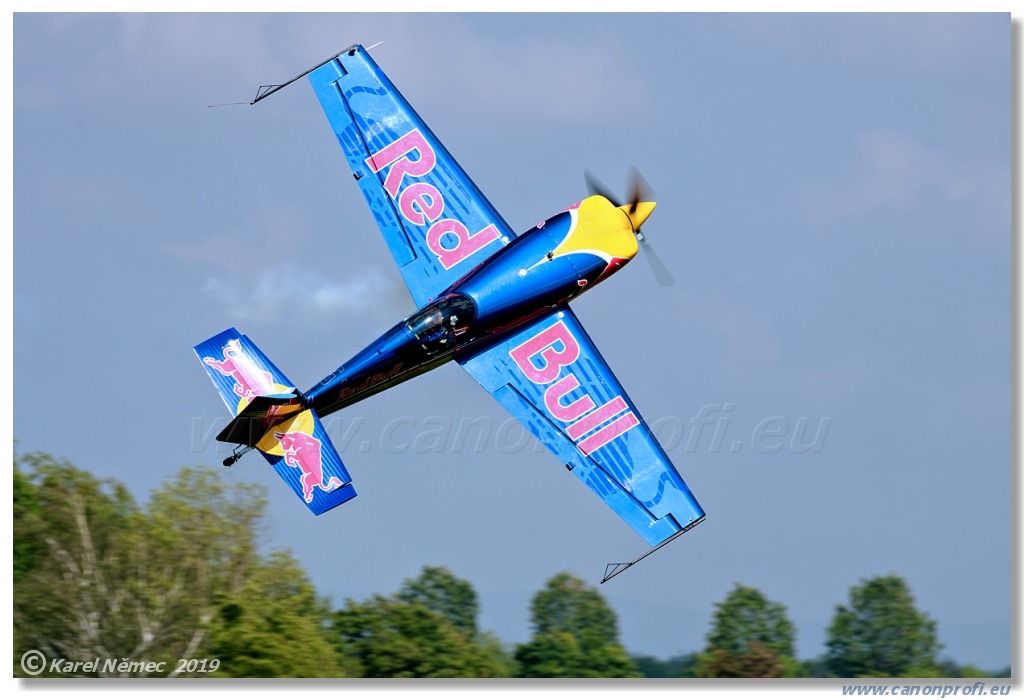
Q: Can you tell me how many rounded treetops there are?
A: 4